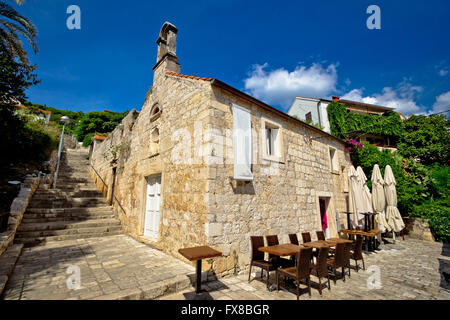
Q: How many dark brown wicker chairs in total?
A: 10